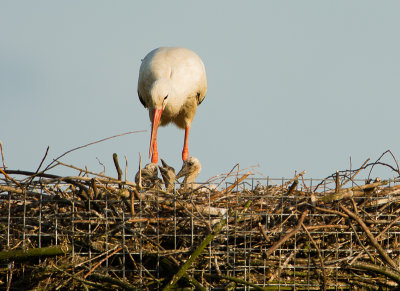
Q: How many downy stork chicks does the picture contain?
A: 3